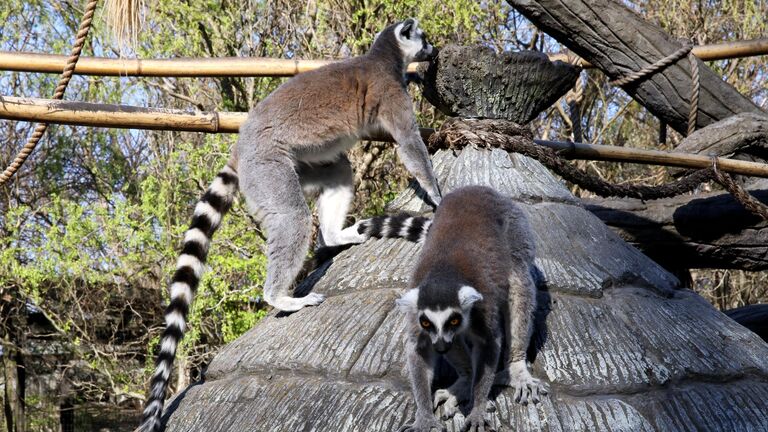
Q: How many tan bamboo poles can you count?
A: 2